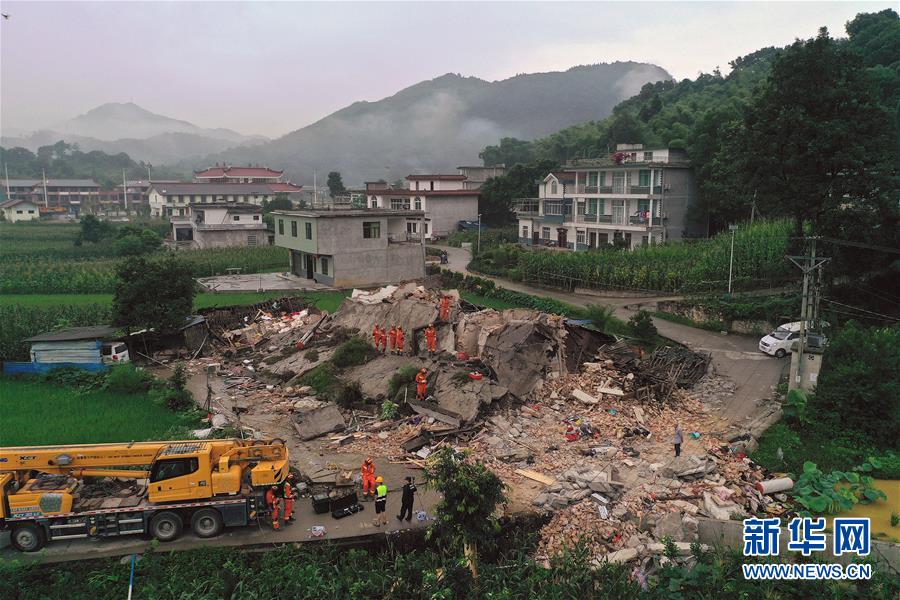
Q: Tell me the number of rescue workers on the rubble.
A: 7